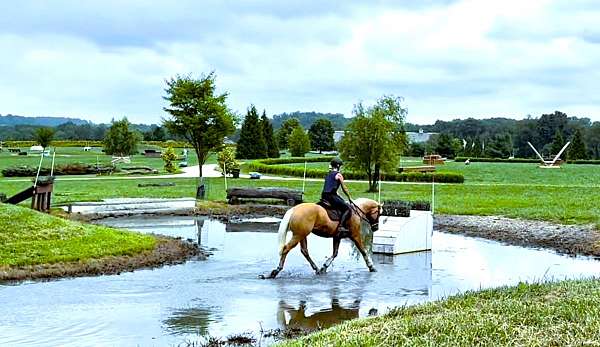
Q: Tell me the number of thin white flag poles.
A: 6